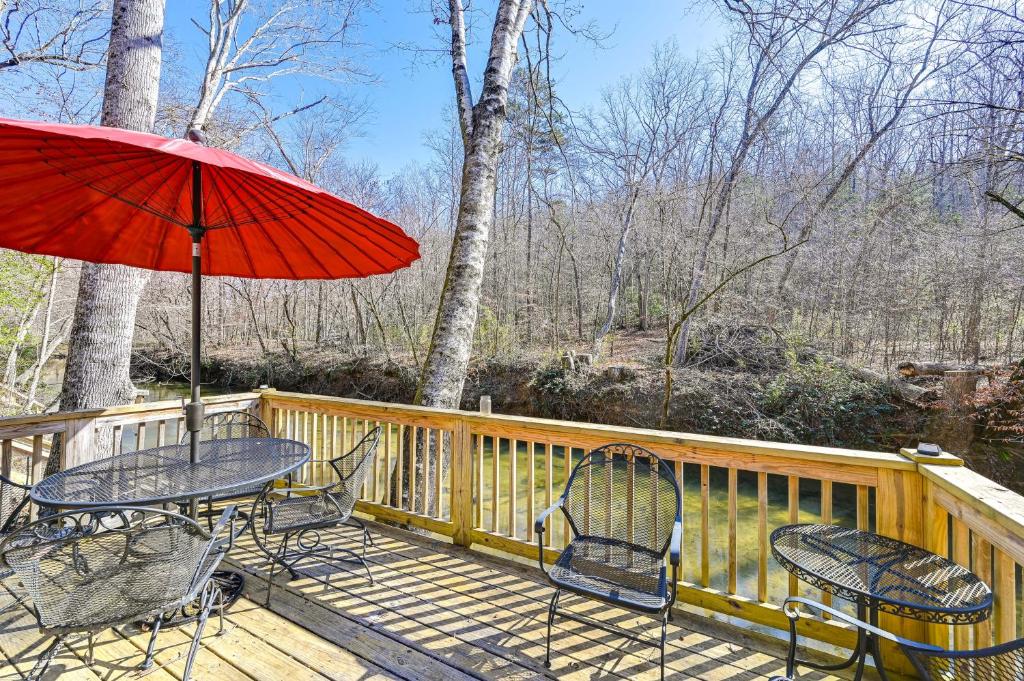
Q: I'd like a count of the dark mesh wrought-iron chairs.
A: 6